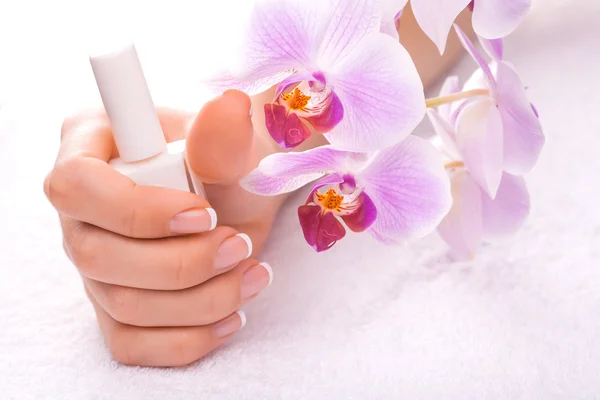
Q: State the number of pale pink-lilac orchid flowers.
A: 5